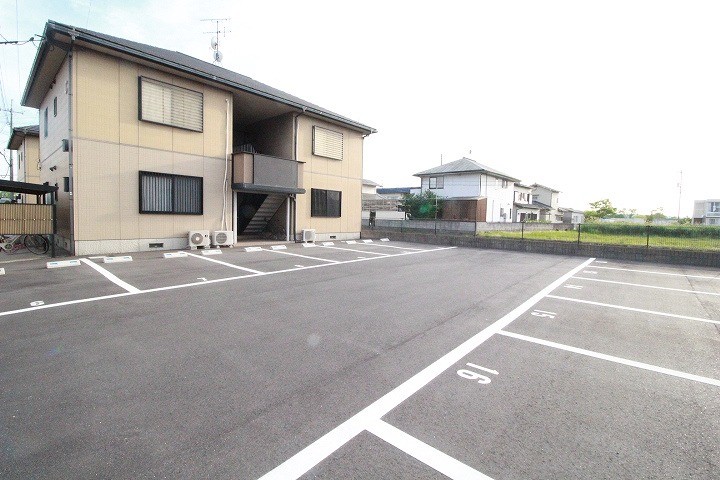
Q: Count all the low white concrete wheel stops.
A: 12